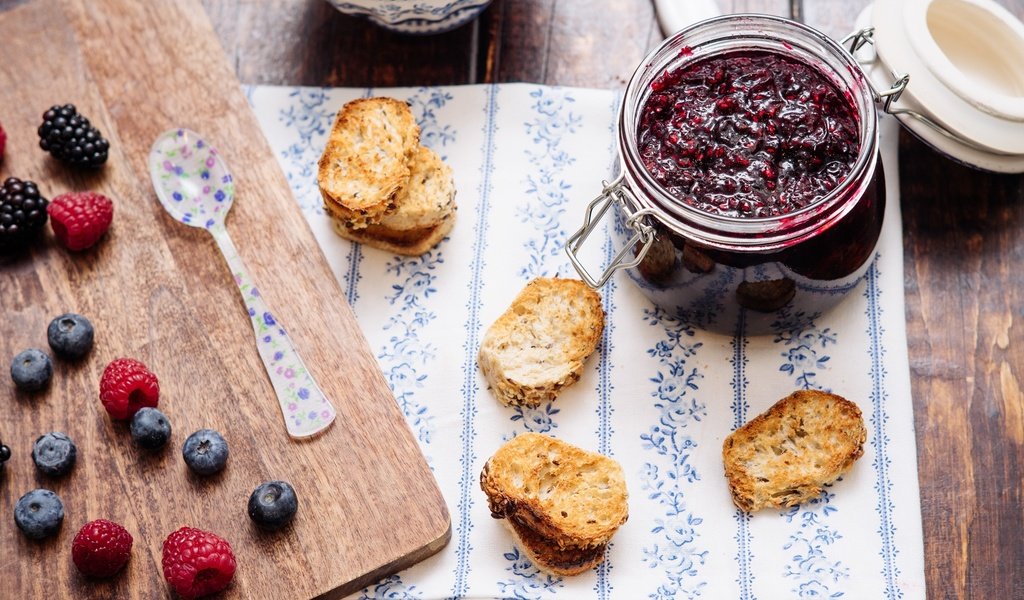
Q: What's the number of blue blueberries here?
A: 7